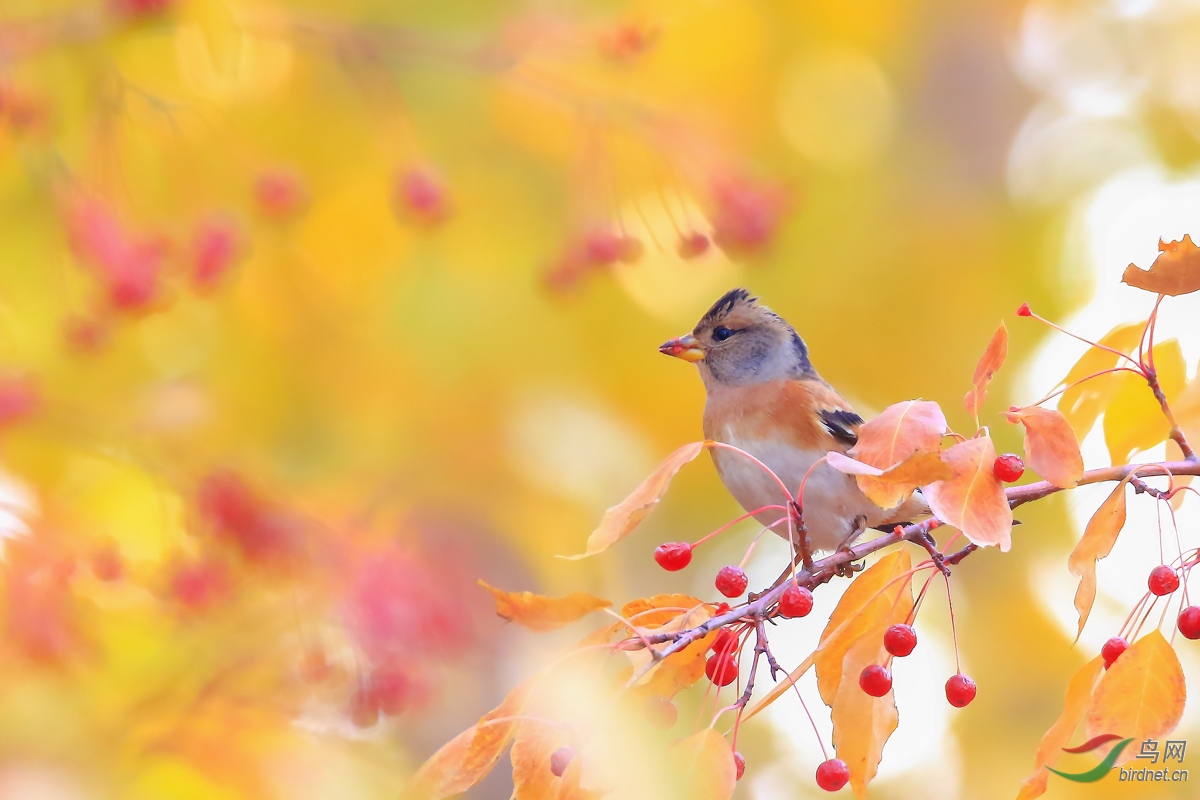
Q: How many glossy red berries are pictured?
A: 14